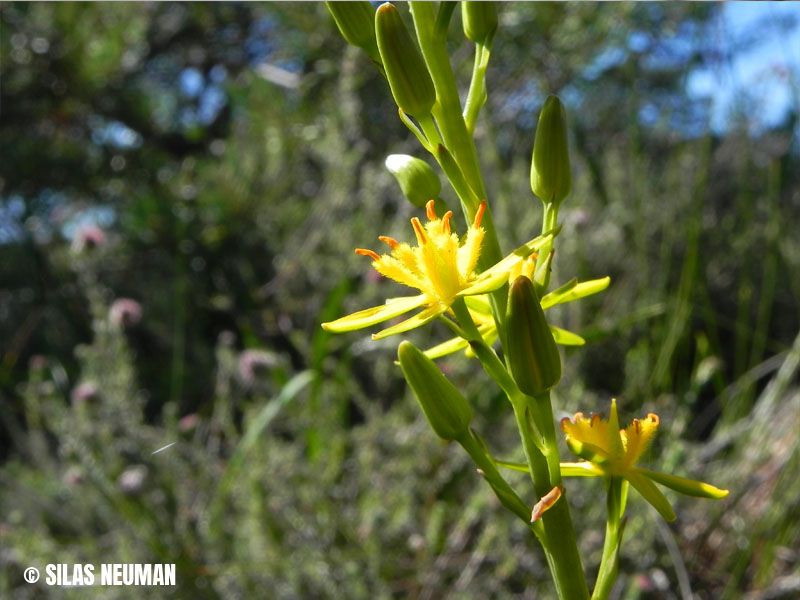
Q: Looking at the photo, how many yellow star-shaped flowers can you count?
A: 3